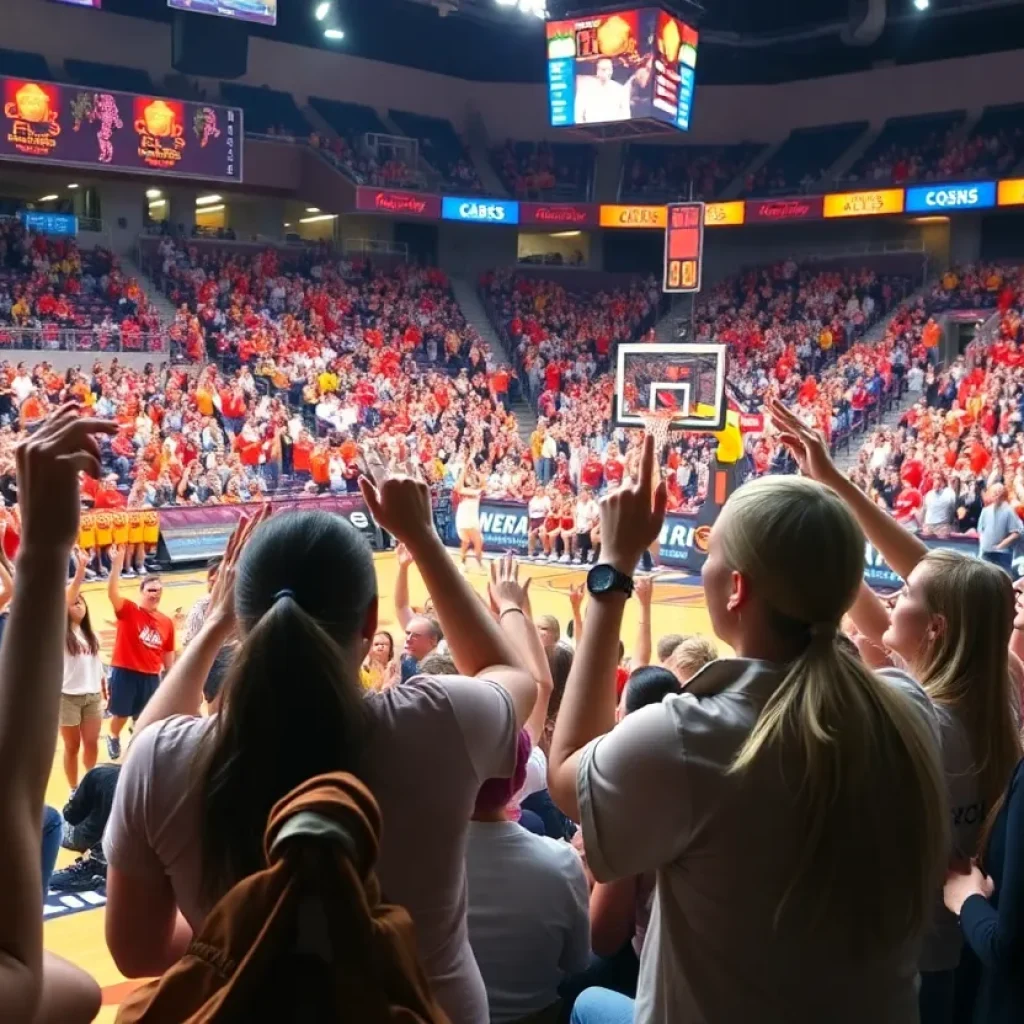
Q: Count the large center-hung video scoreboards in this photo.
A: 1